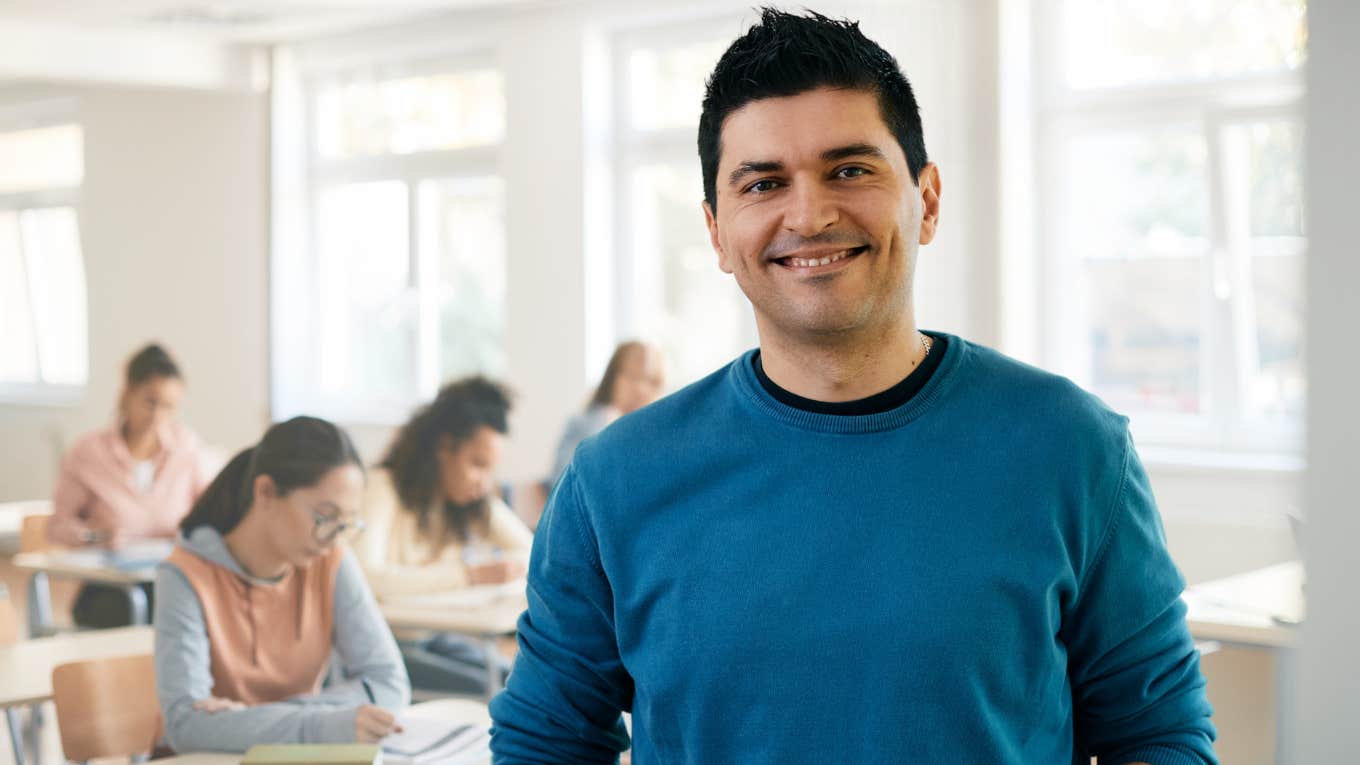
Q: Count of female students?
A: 4